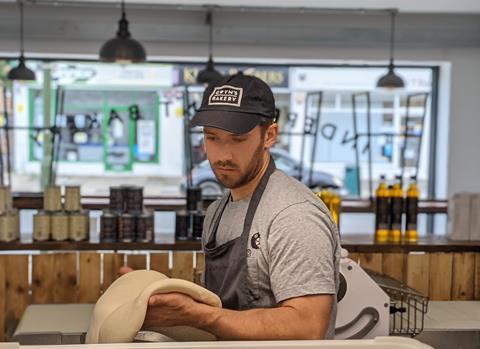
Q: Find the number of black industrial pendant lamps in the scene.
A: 4